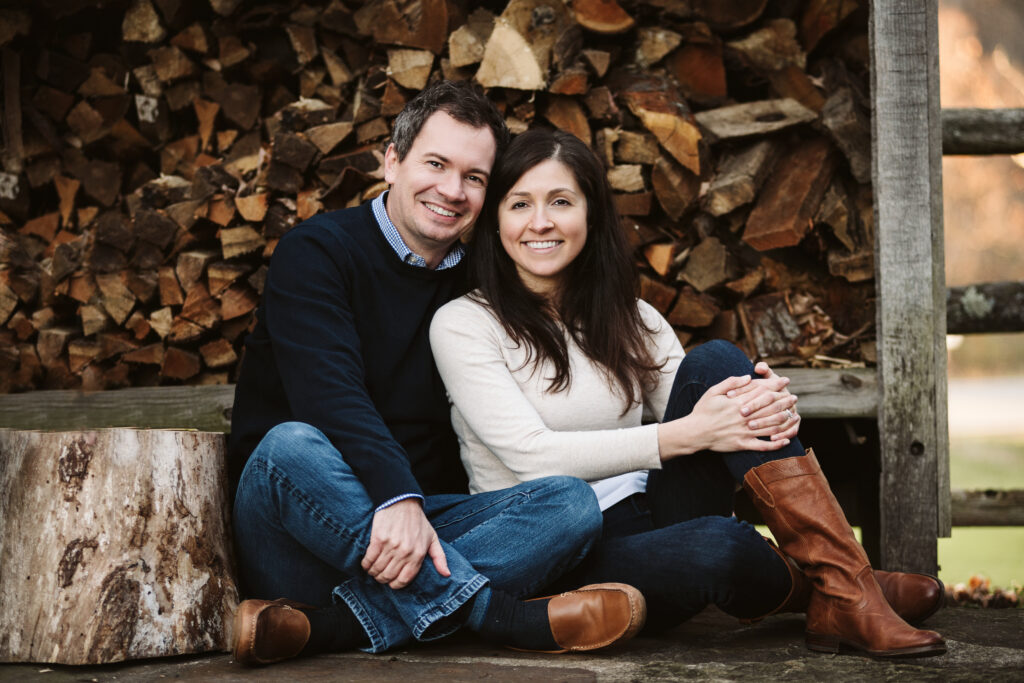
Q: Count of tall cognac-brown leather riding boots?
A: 2